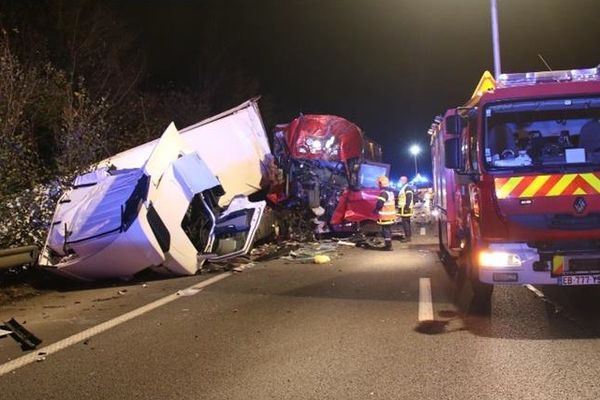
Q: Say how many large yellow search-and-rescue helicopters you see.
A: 0